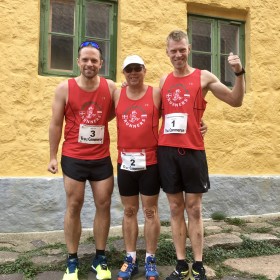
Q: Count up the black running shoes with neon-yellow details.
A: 2